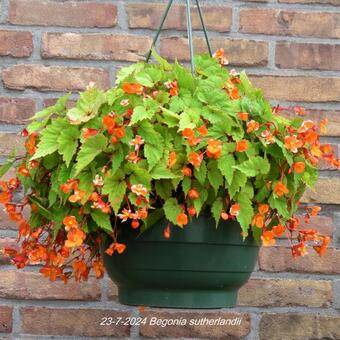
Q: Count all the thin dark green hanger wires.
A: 3